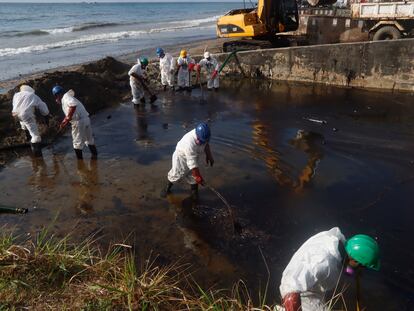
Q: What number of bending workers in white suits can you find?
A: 5